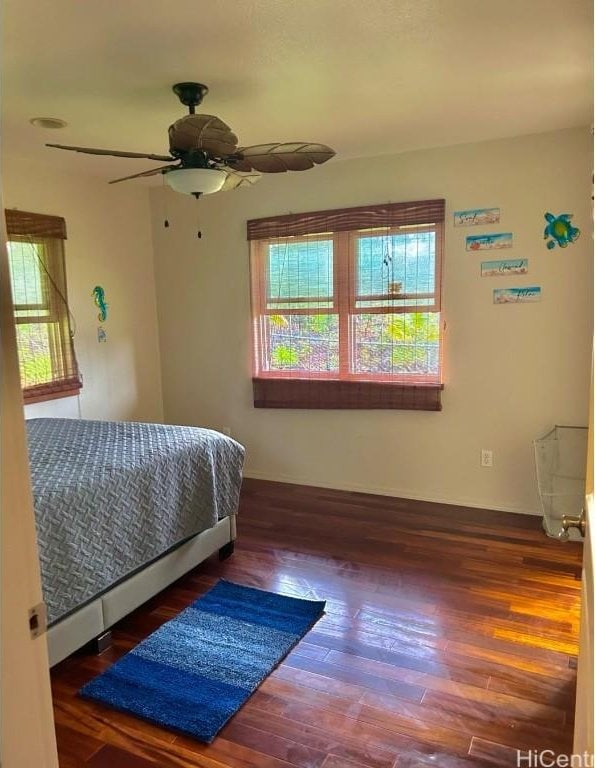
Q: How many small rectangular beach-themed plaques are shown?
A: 4